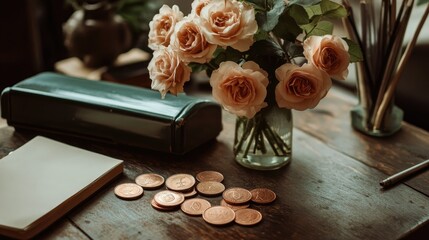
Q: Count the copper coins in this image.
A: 14